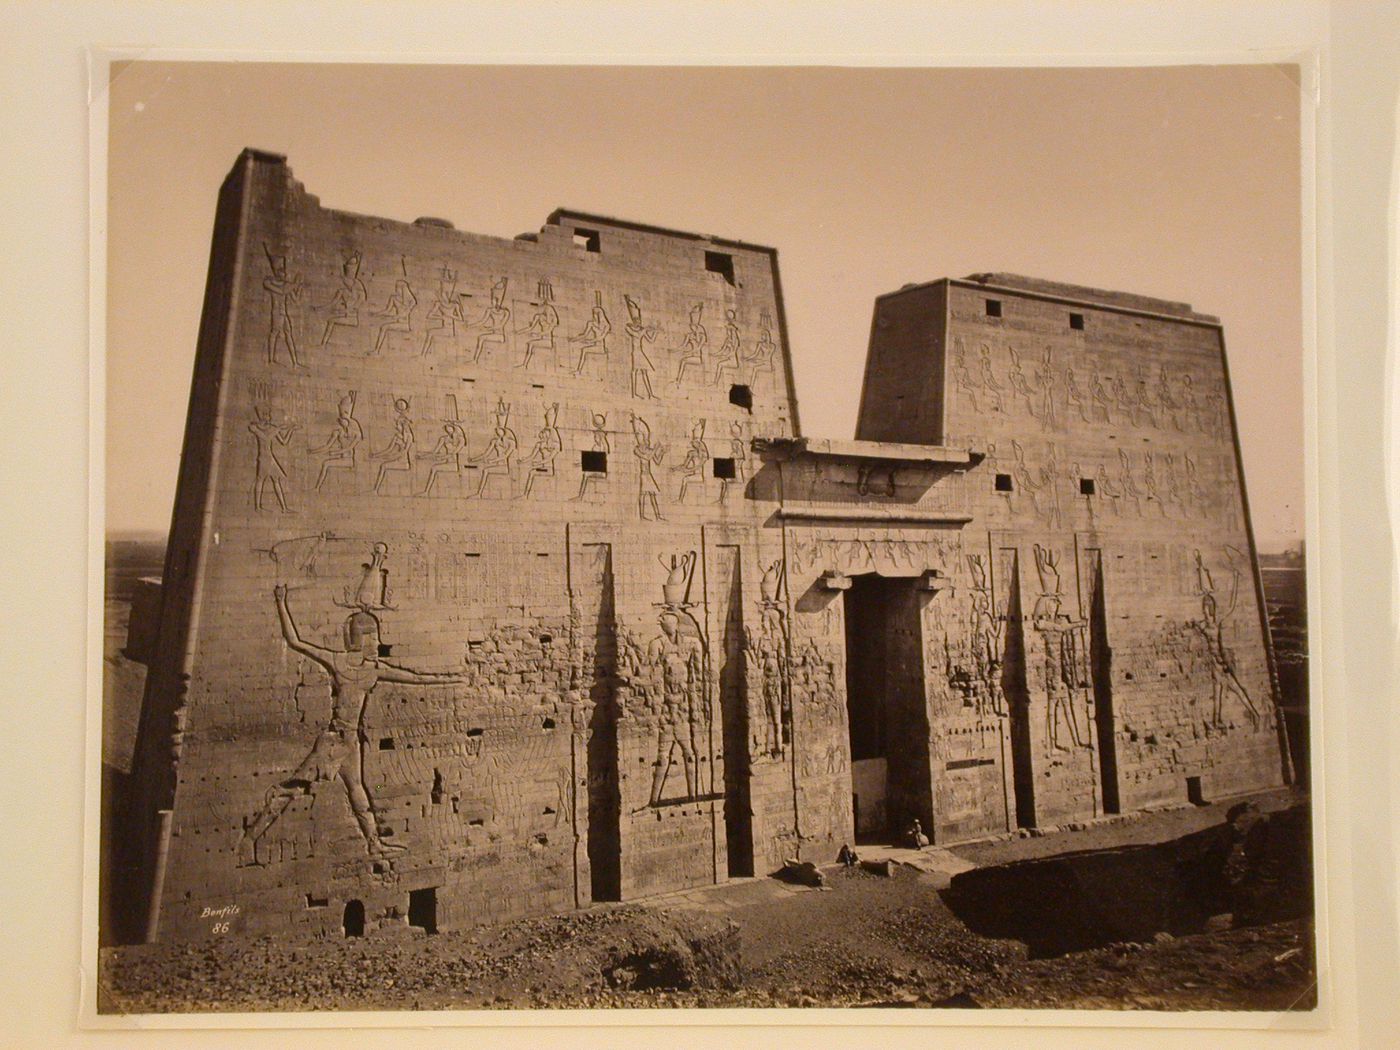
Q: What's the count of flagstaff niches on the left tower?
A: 2